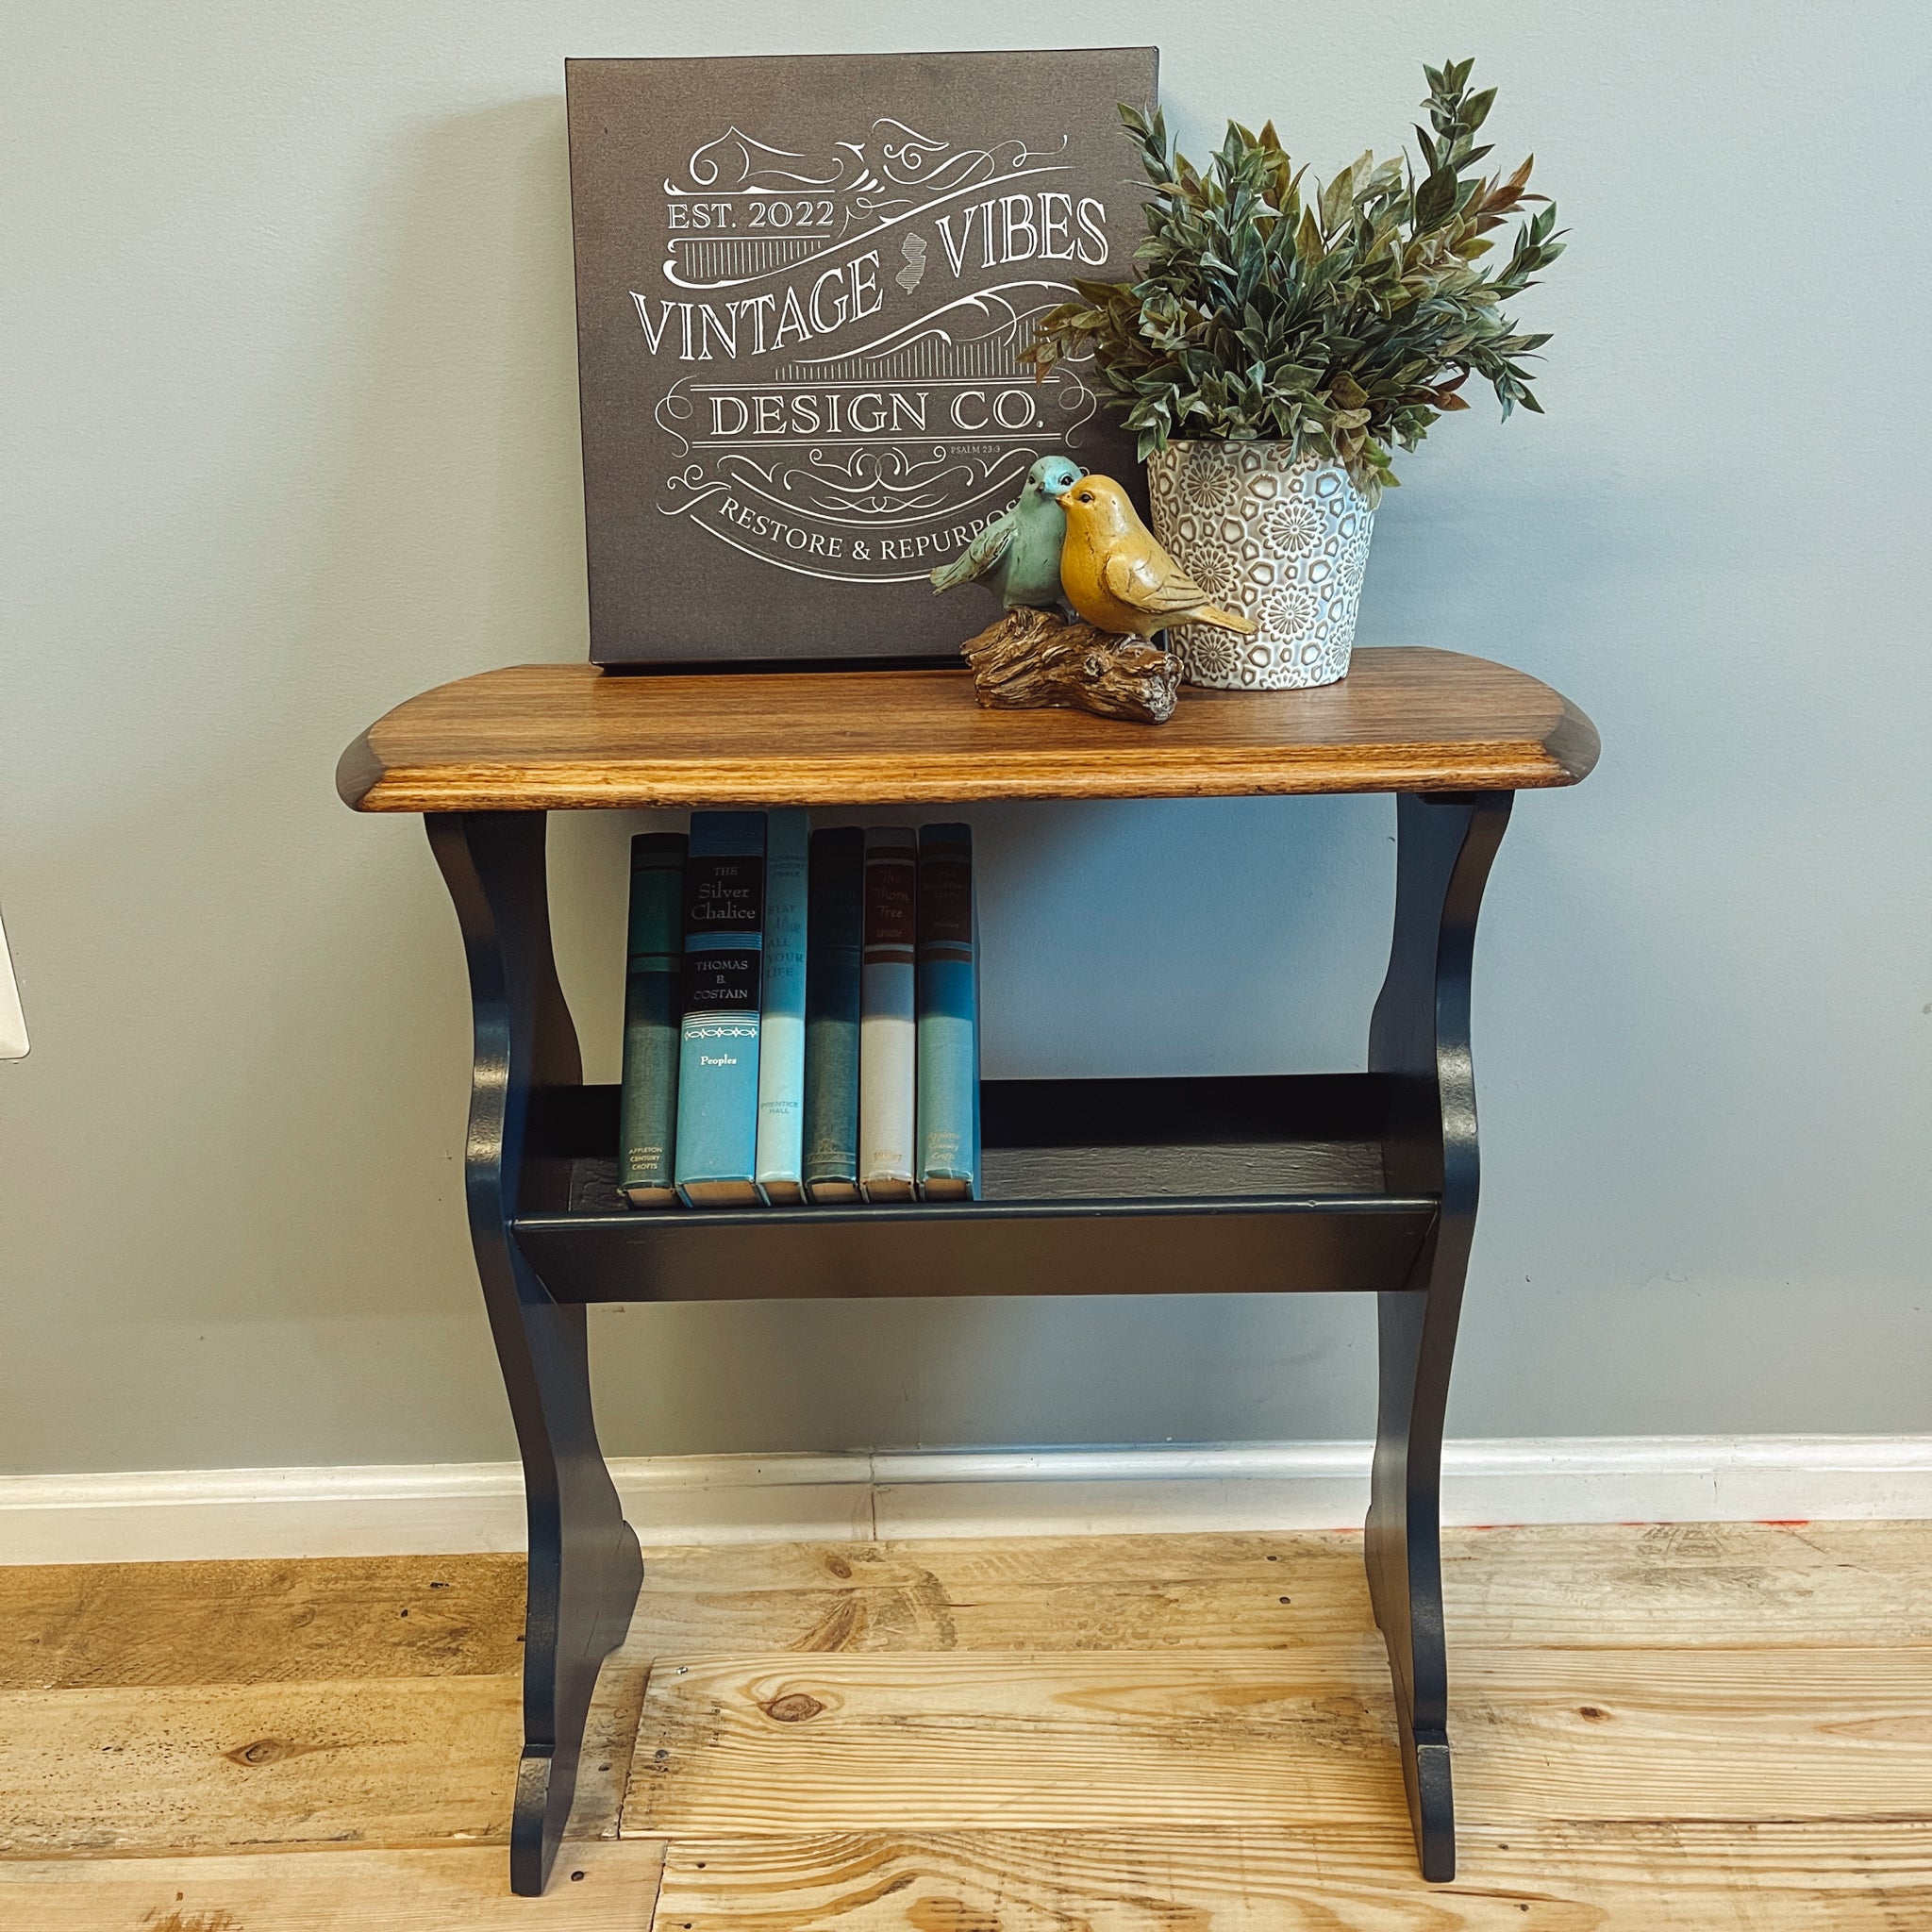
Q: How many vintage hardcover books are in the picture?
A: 6